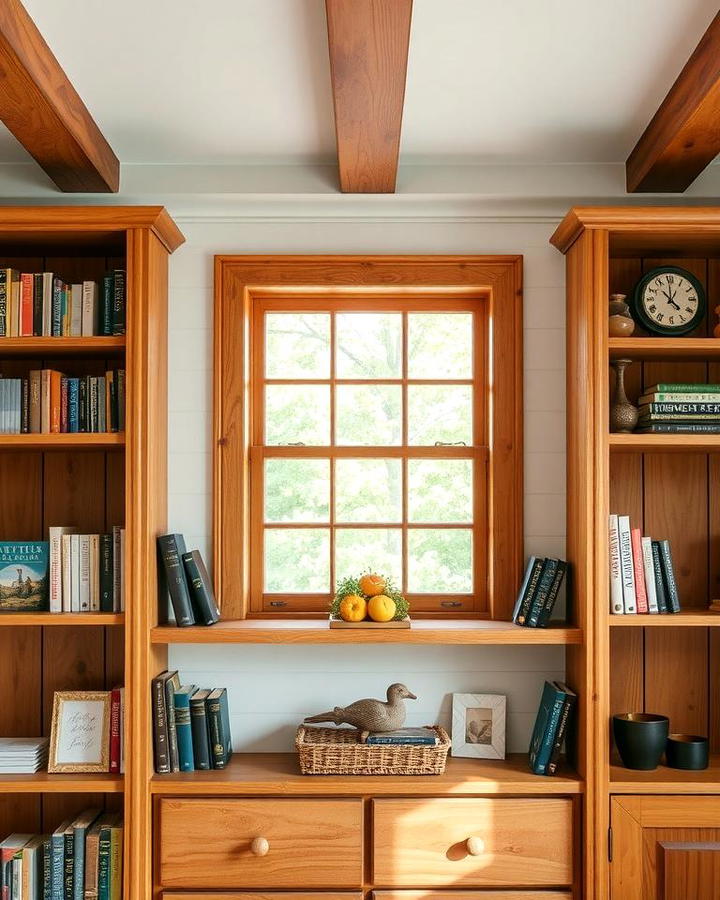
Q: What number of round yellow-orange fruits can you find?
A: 3